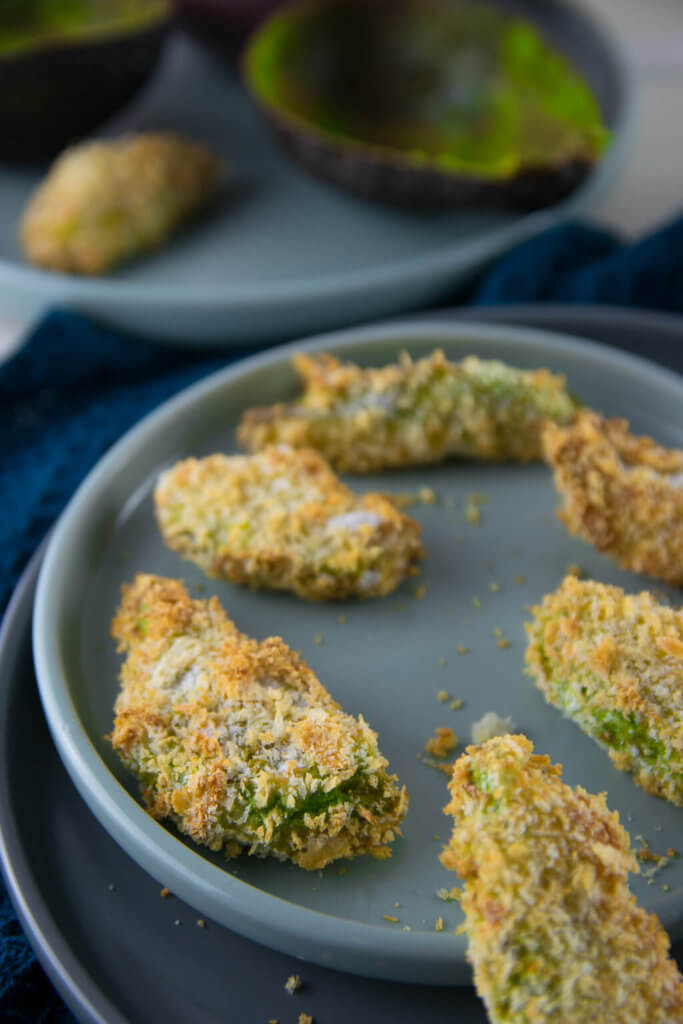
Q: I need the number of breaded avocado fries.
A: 7